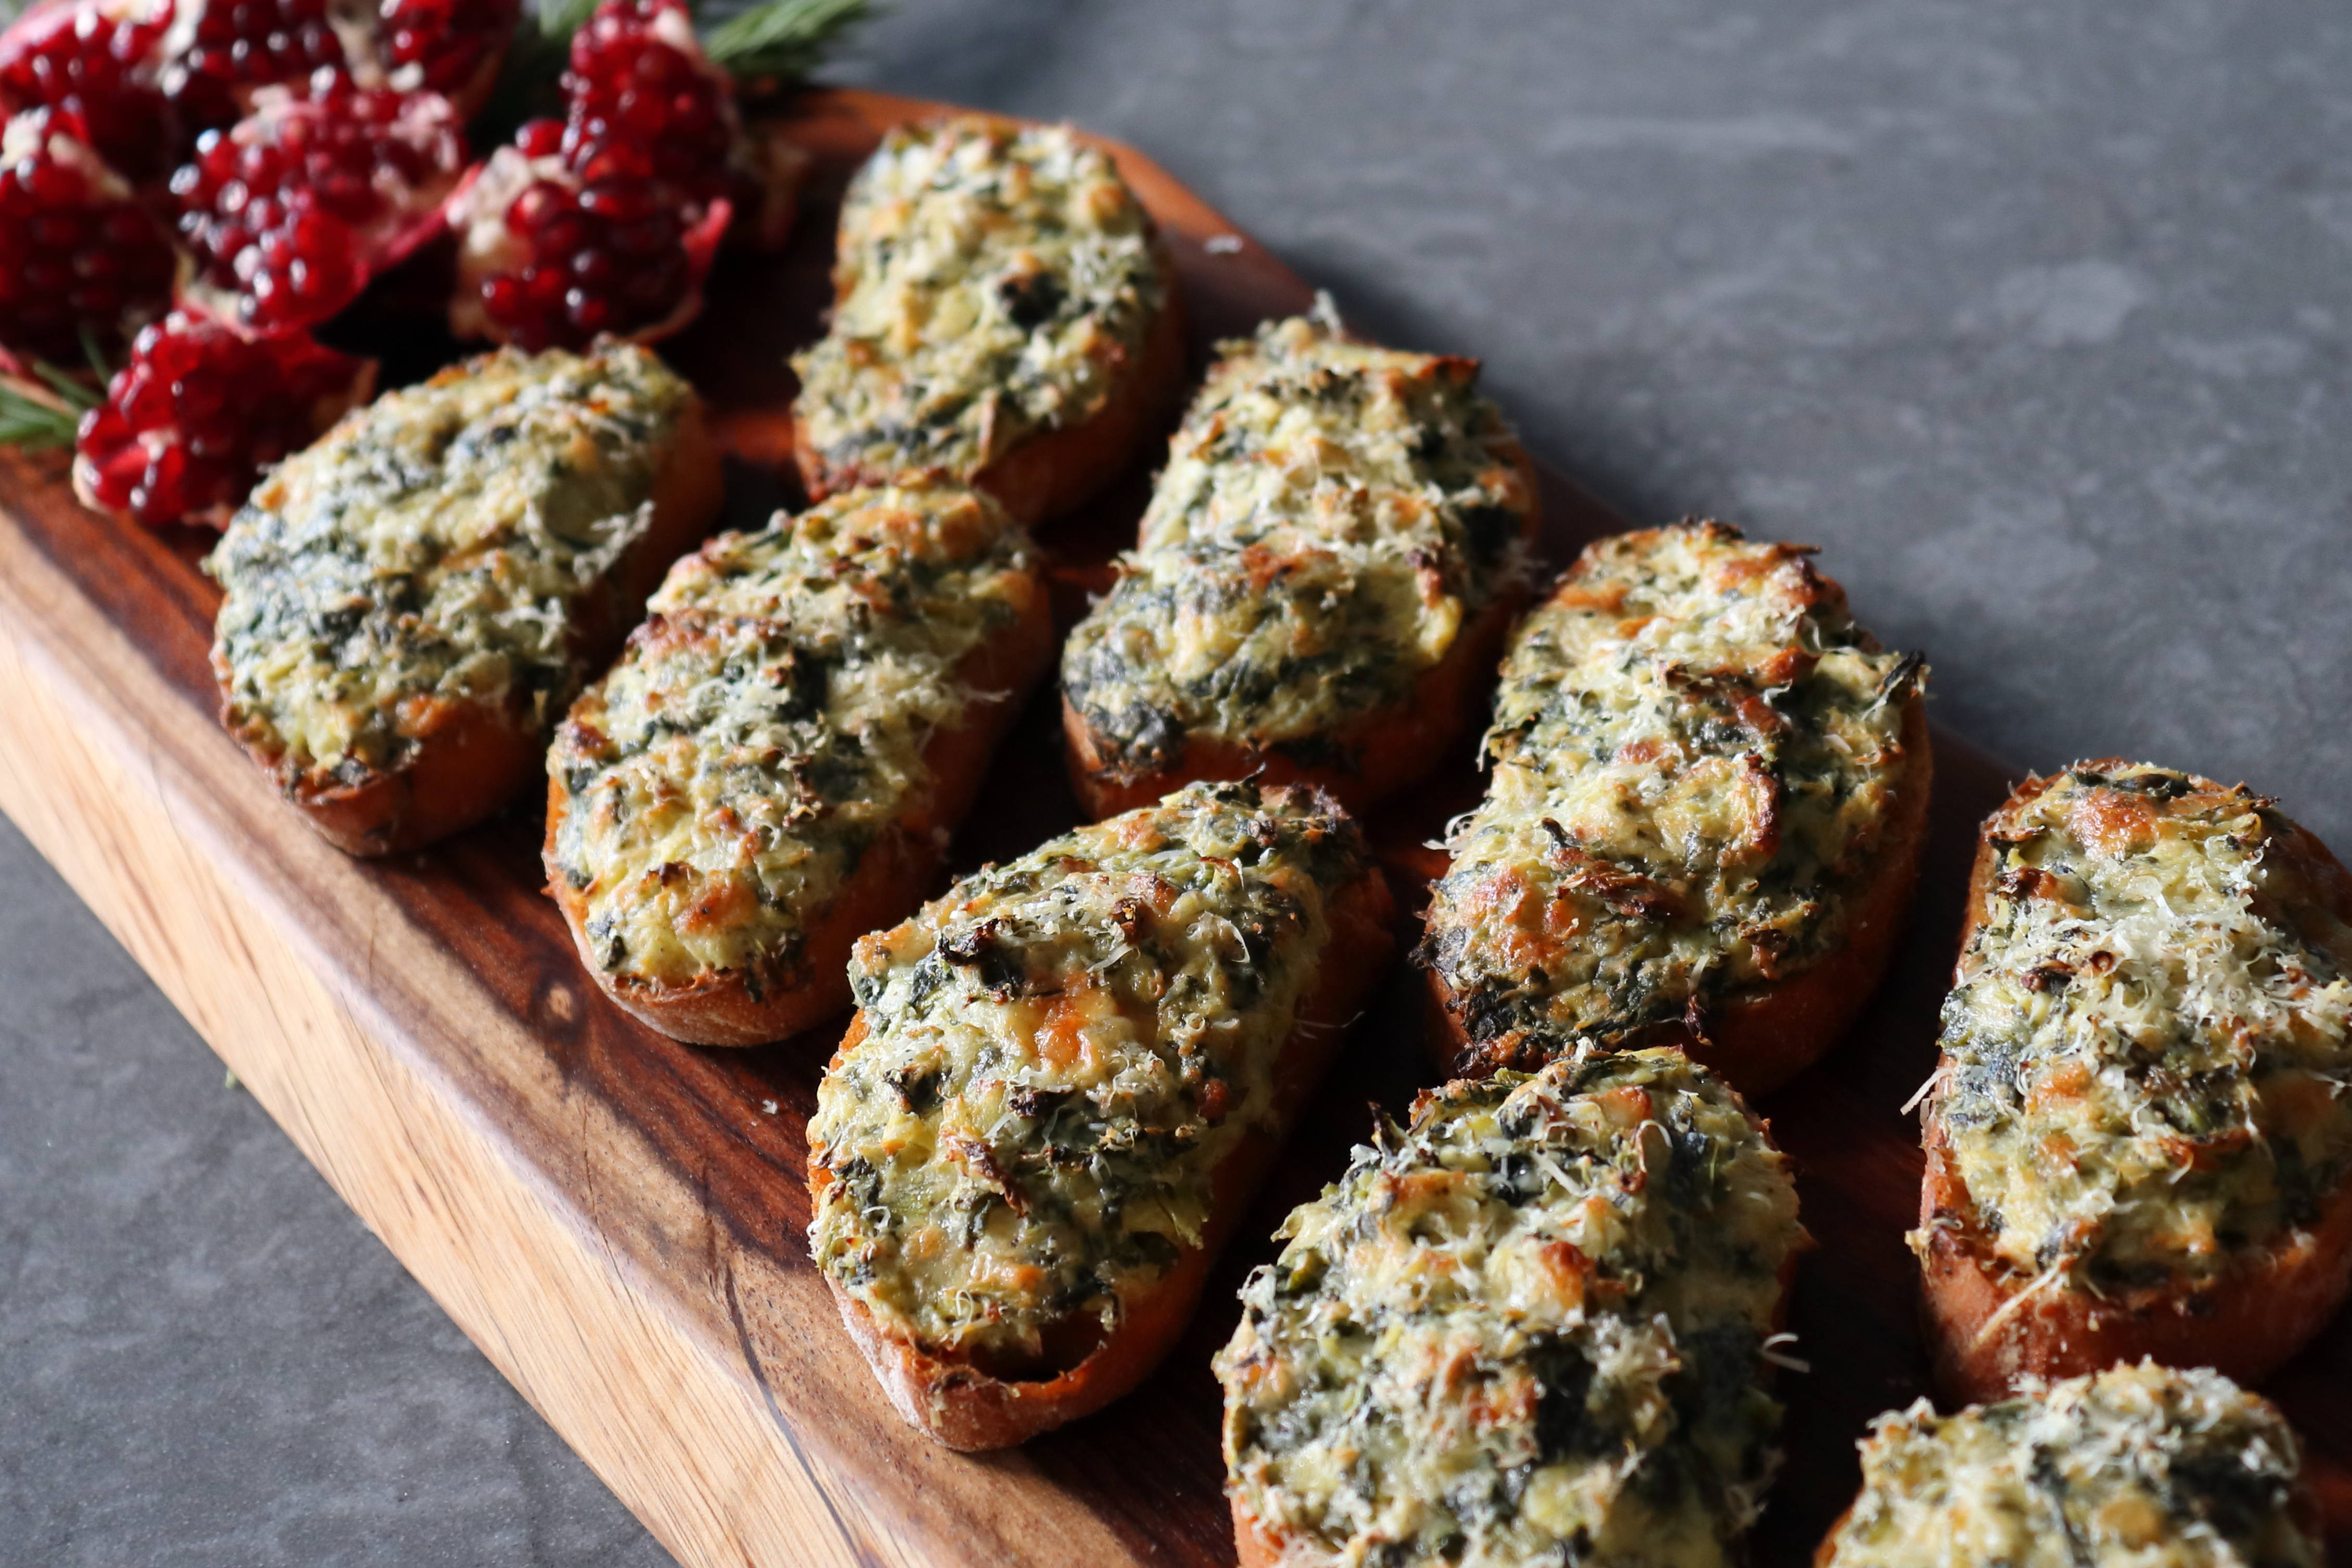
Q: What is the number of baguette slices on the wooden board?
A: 9